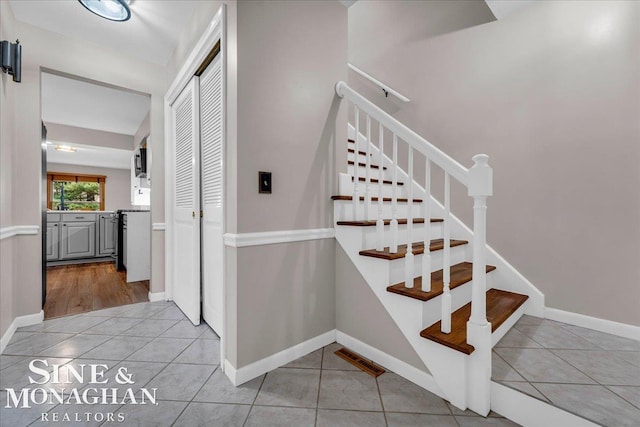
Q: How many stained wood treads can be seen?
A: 9